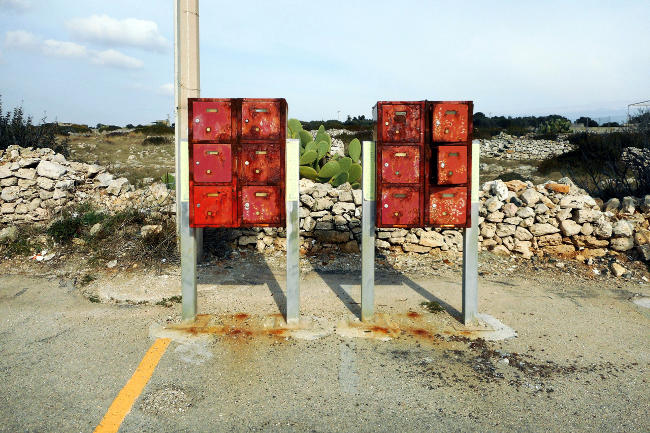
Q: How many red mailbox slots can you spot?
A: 12